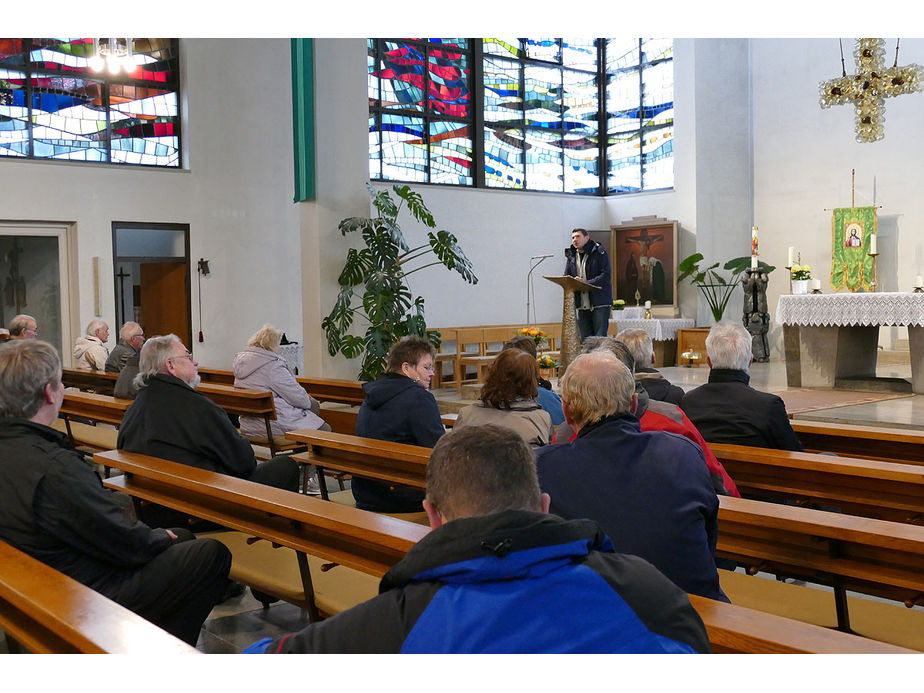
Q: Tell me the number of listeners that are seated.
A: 15